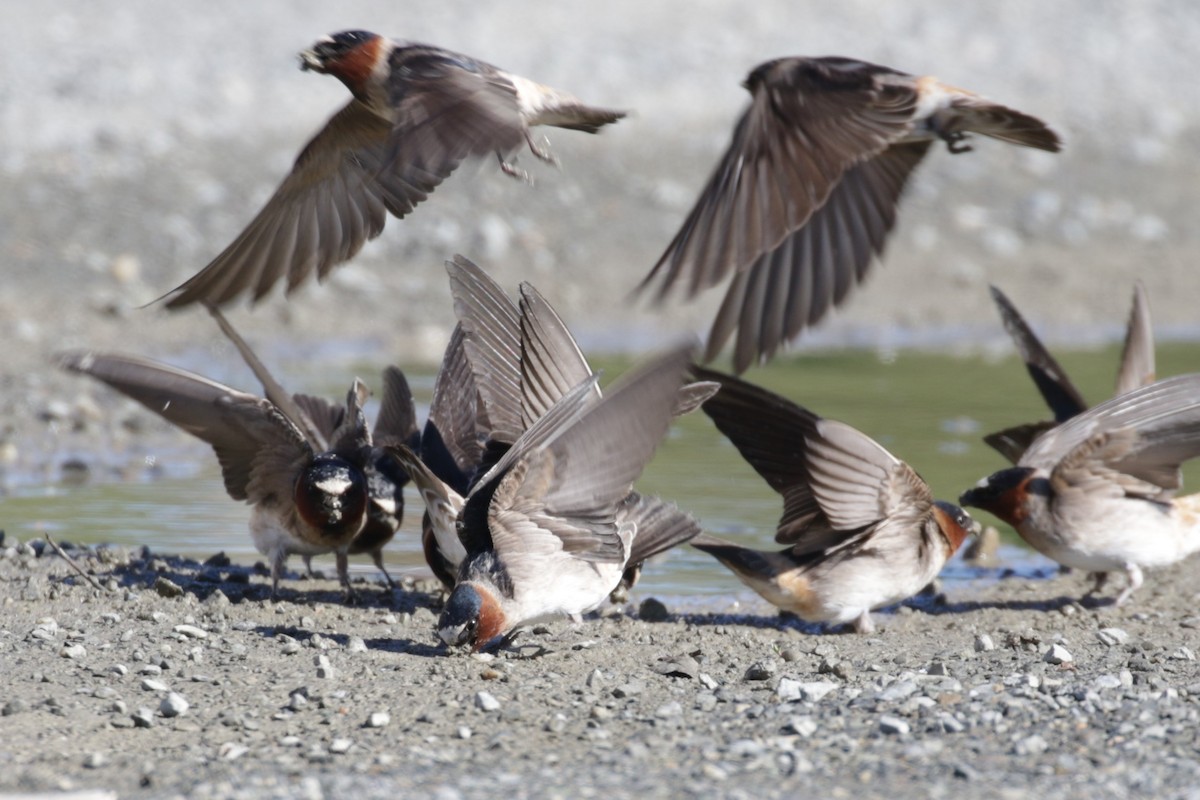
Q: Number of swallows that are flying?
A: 2